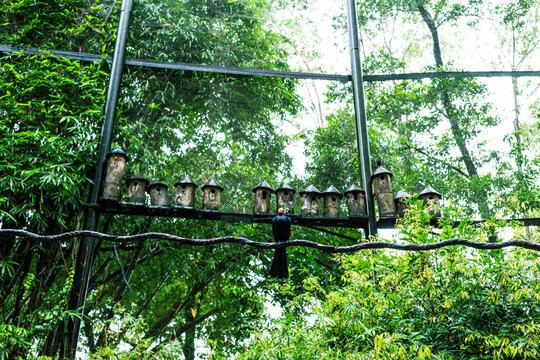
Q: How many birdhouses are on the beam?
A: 13